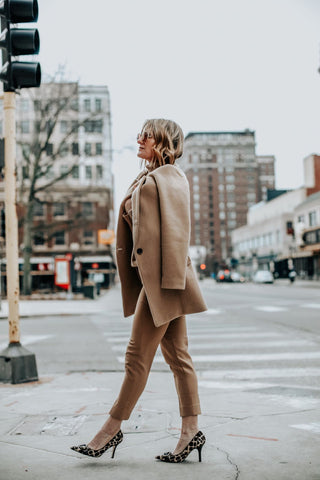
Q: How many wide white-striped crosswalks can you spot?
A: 1